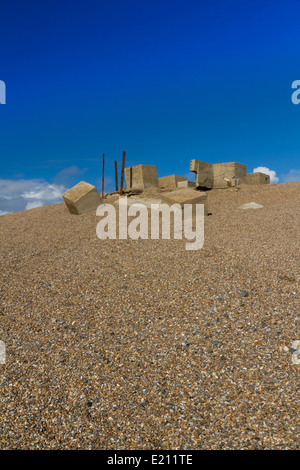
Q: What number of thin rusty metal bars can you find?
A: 3